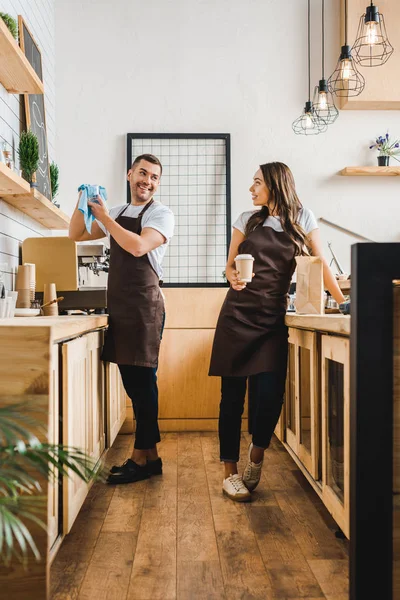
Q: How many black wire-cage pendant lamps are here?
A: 4